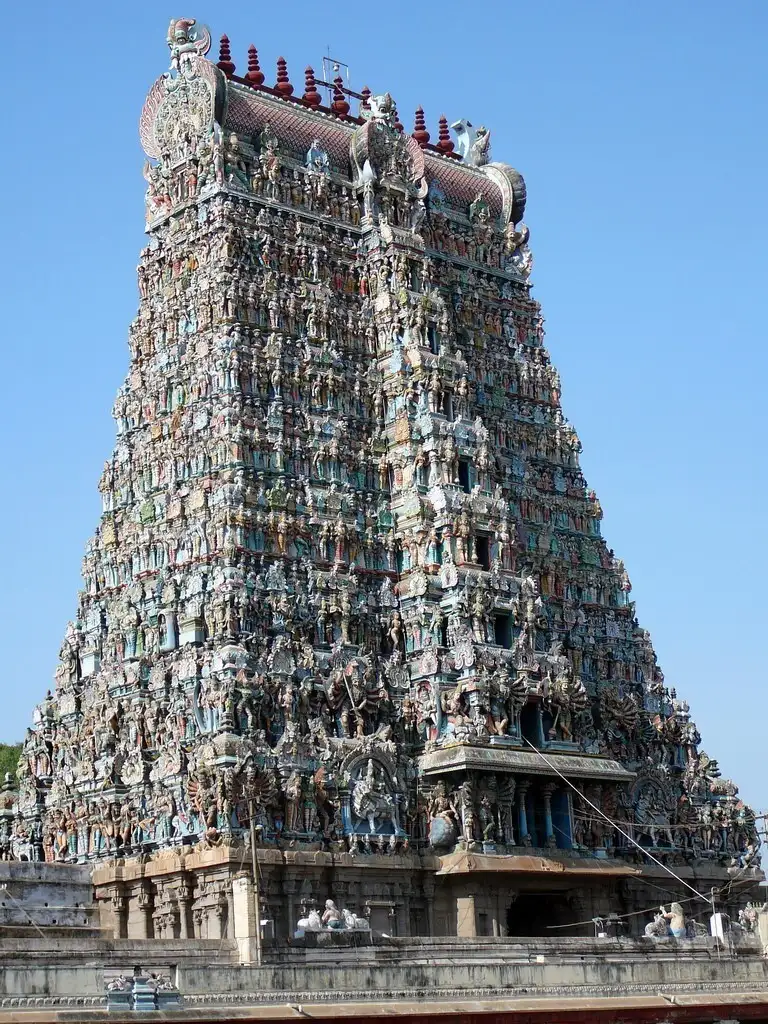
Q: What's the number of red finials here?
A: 9